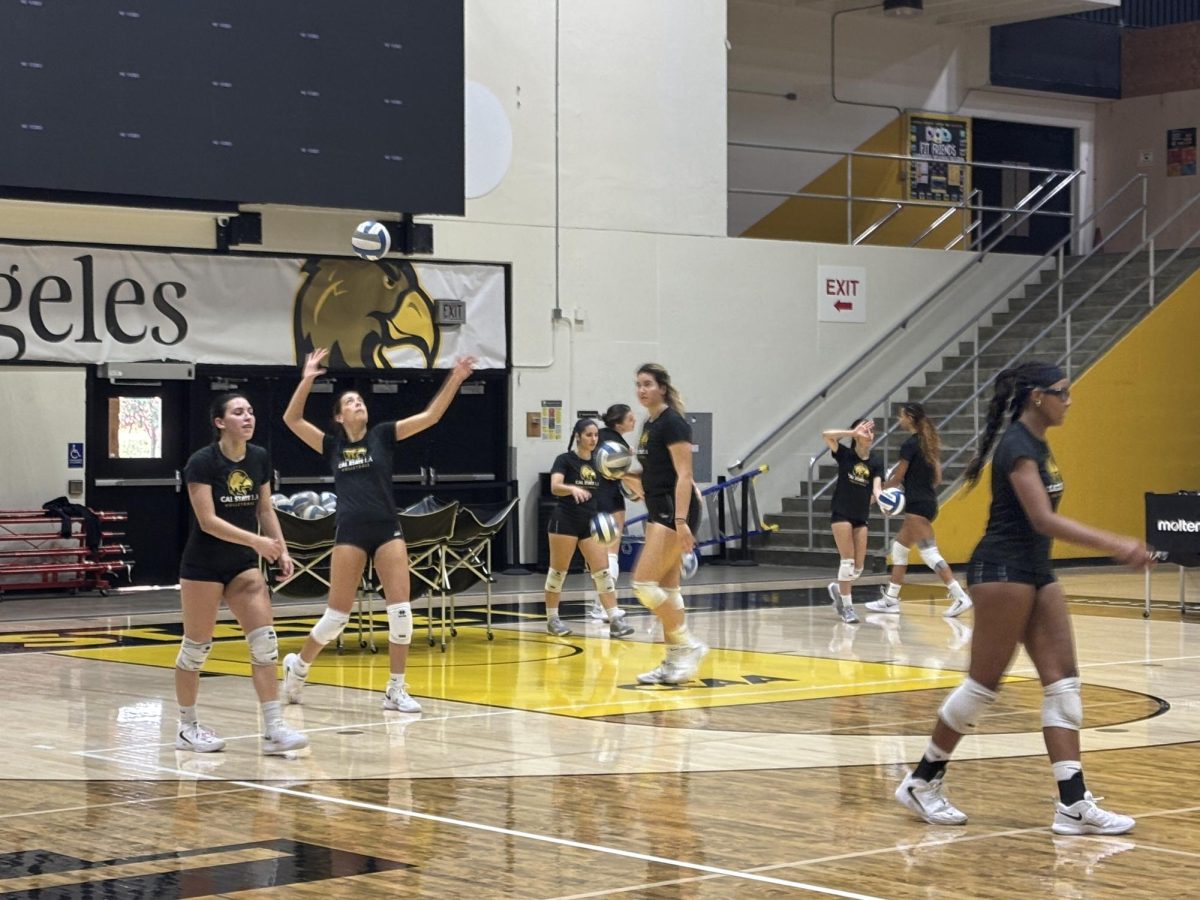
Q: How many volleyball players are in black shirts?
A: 8